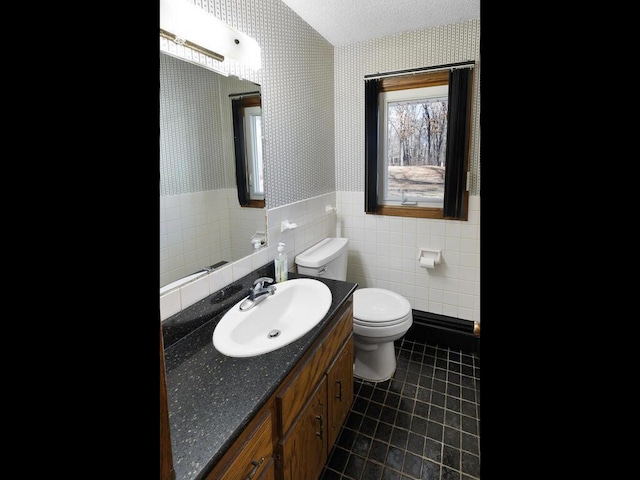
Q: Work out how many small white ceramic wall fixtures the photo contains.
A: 3